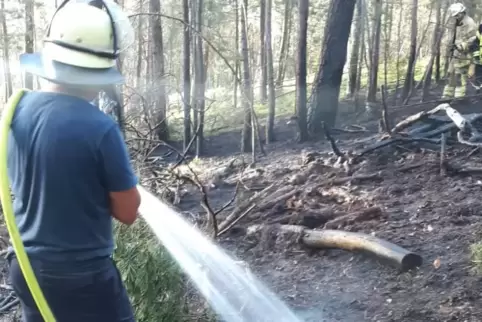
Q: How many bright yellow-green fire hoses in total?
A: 1